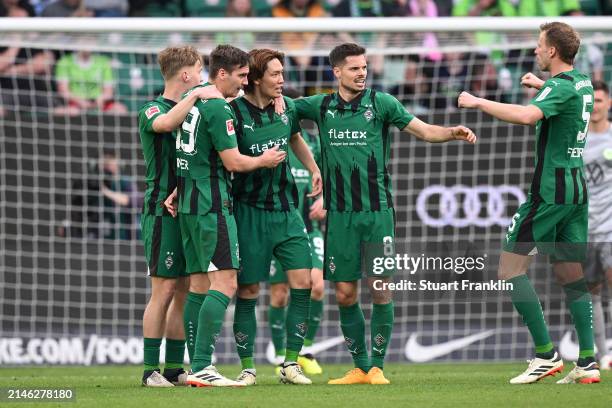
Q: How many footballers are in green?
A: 6